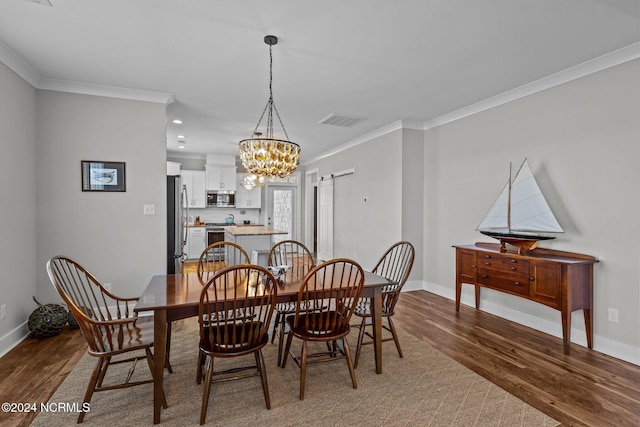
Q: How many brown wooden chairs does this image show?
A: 6